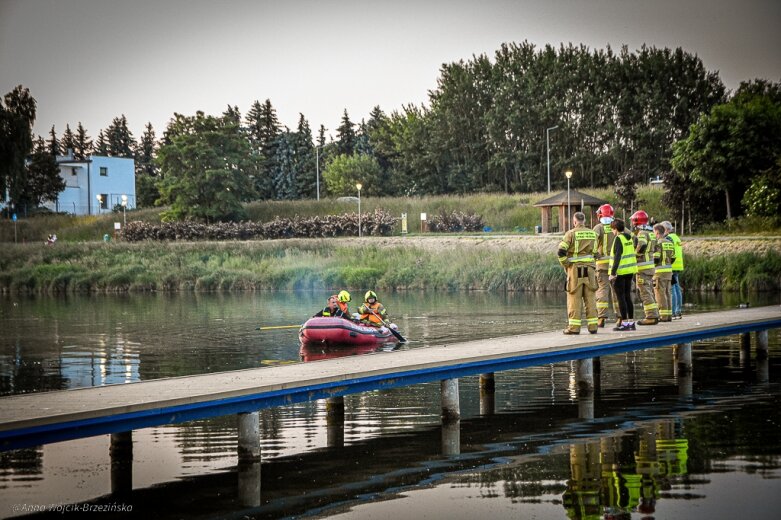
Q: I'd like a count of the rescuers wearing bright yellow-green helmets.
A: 2